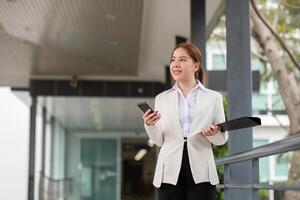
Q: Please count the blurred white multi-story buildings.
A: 1